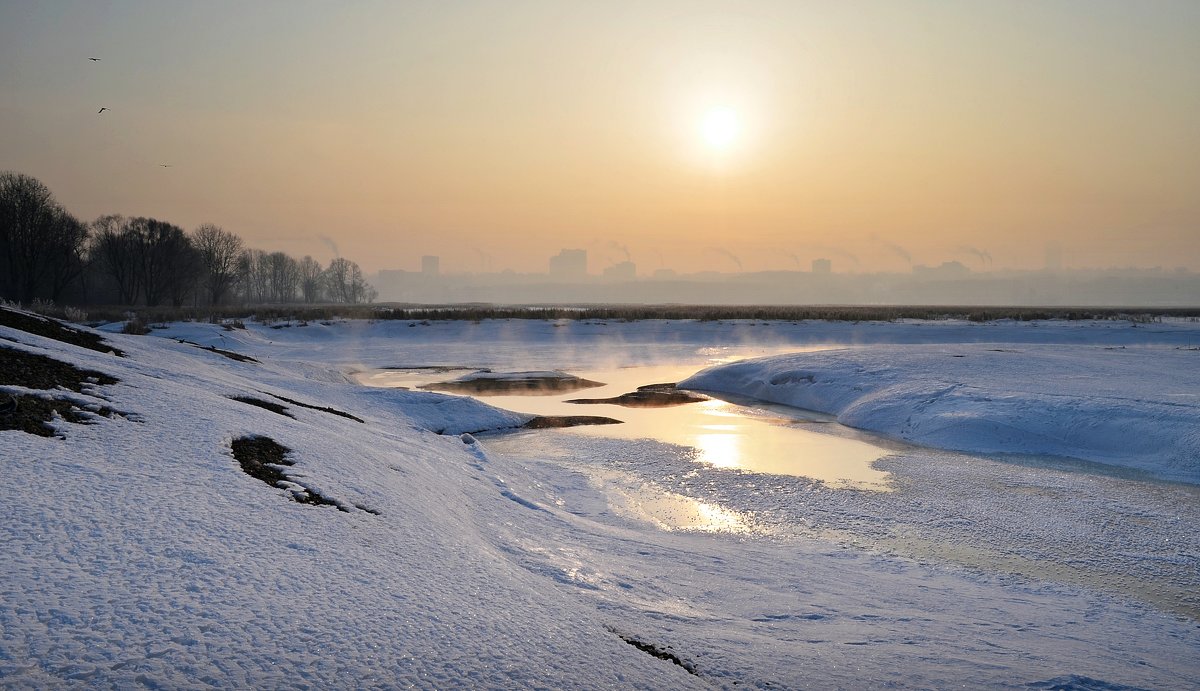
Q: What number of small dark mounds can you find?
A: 3